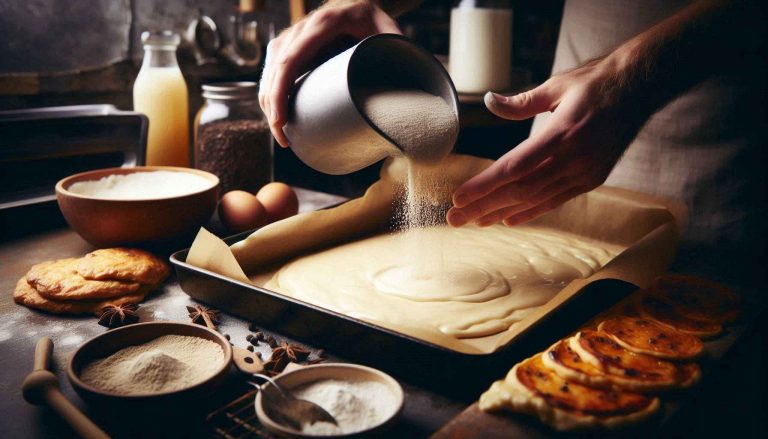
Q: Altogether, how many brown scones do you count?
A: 3